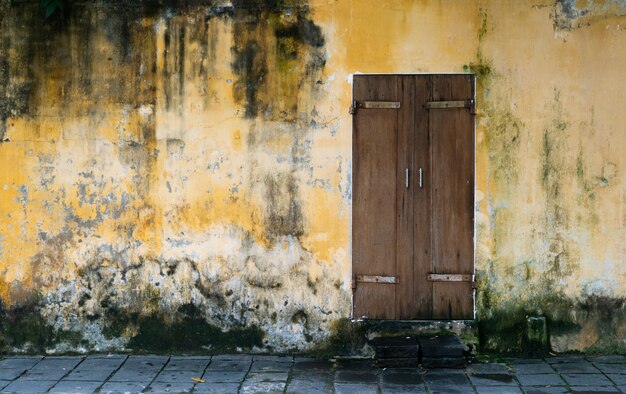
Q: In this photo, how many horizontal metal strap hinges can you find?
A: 4